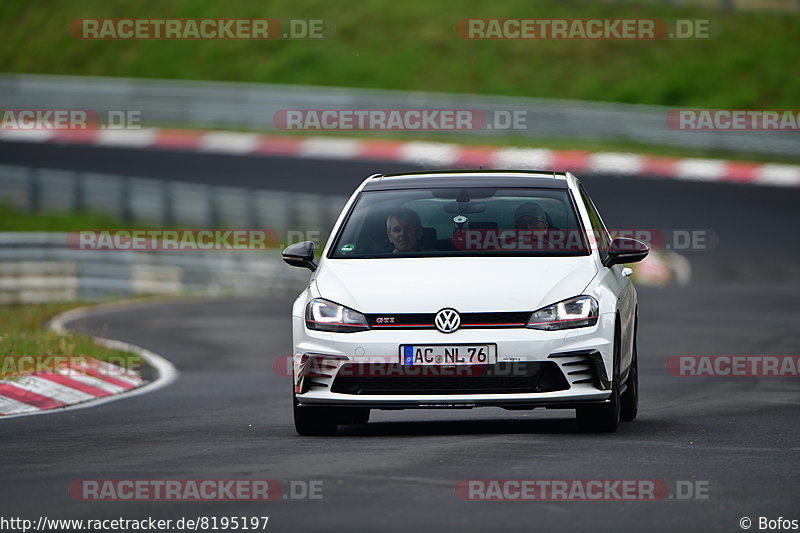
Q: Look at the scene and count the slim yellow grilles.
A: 0